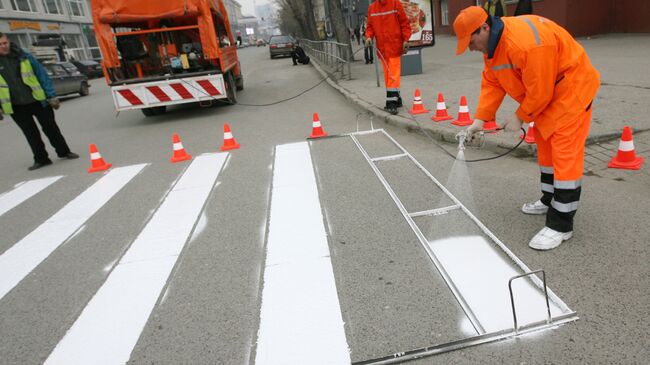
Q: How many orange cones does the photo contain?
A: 10